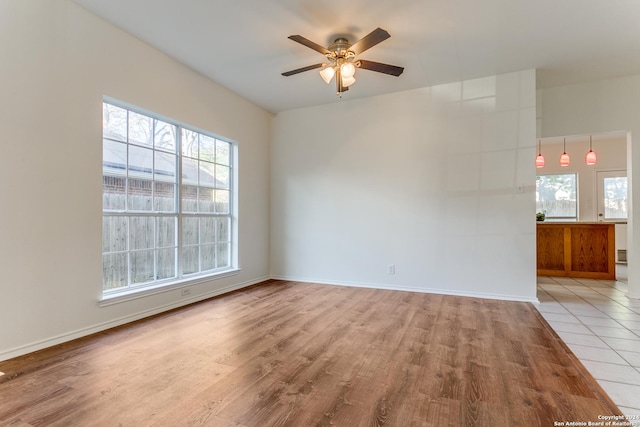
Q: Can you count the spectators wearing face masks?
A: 0